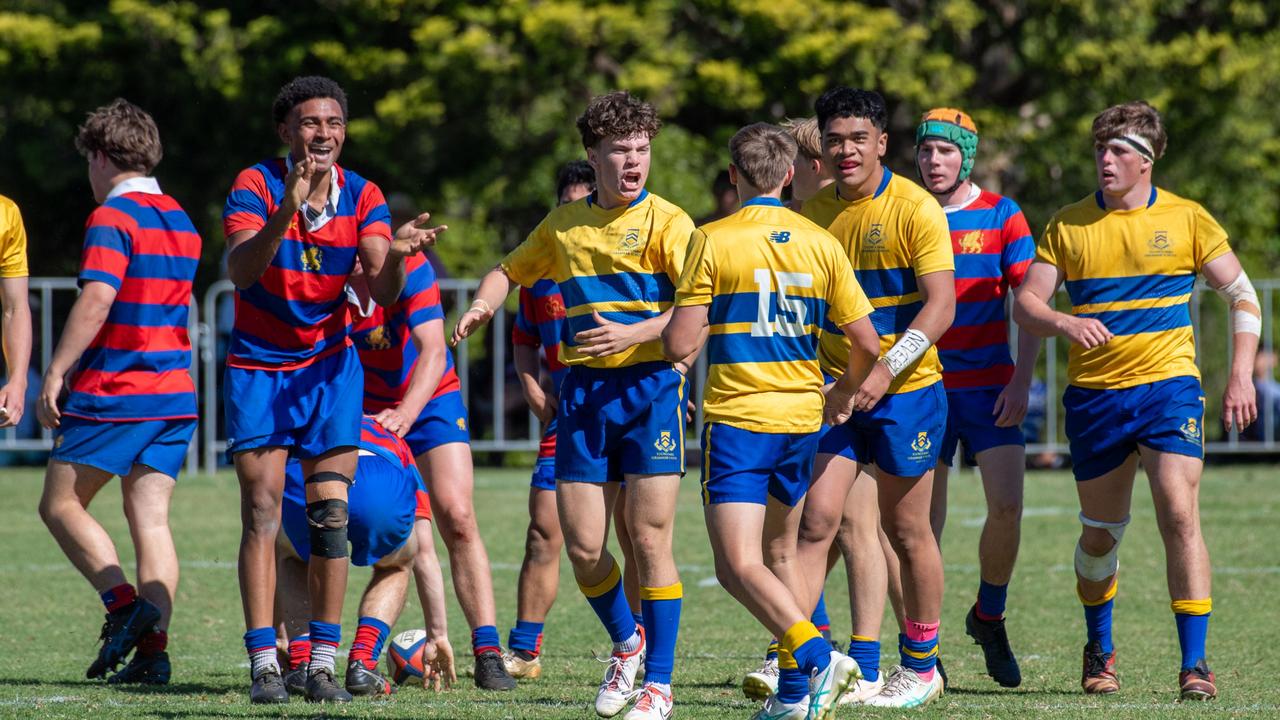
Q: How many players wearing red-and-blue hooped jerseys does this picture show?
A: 6